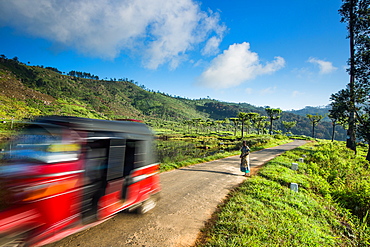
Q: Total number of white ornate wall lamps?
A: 0